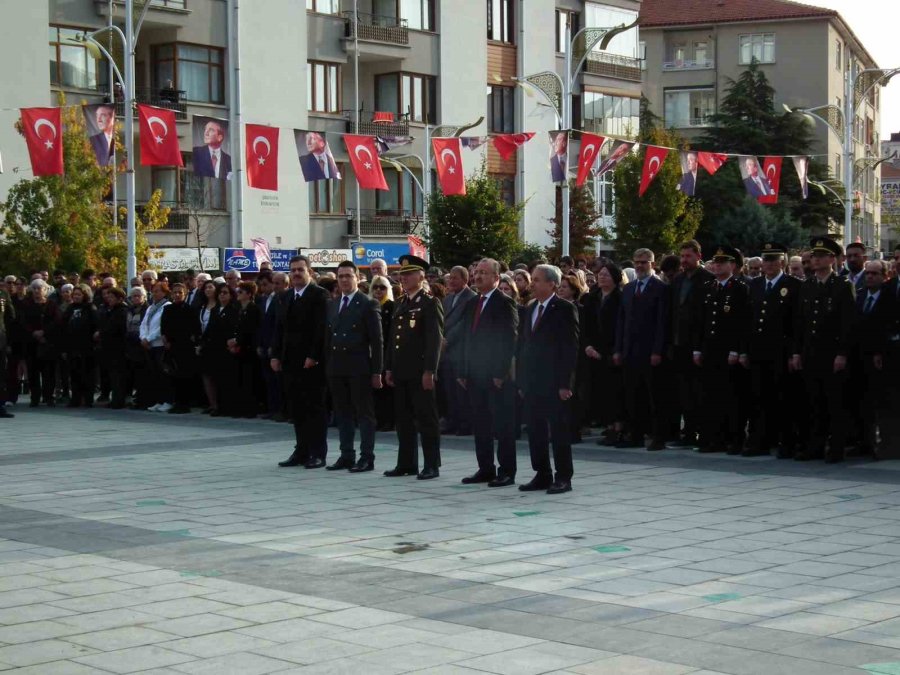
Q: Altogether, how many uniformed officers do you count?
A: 4